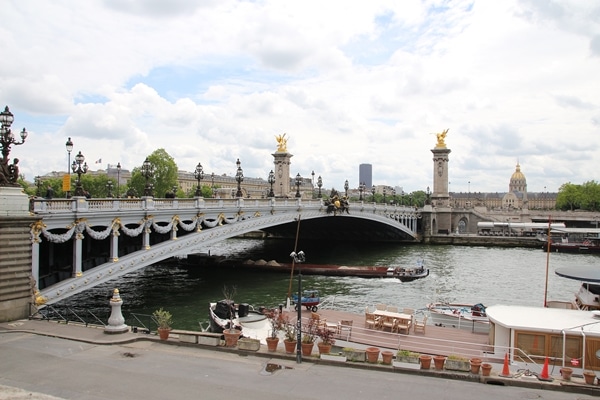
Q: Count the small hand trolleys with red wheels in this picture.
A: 0